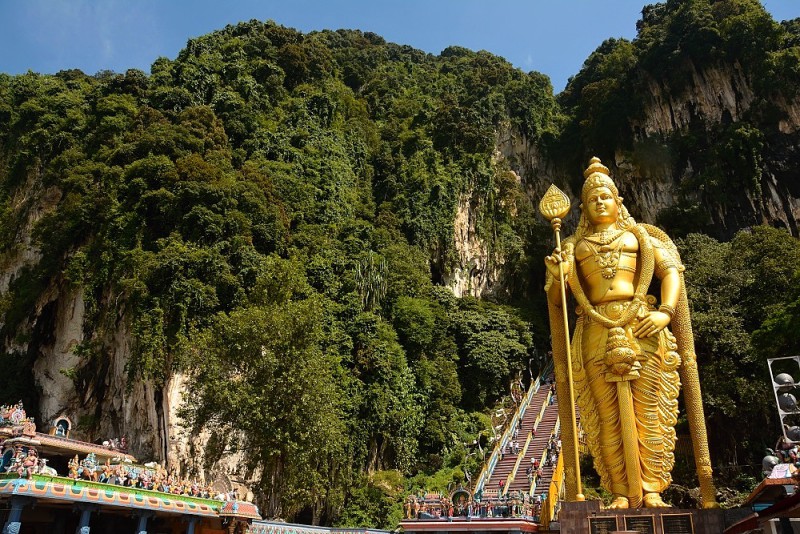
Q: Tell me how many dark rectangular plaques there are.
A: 3